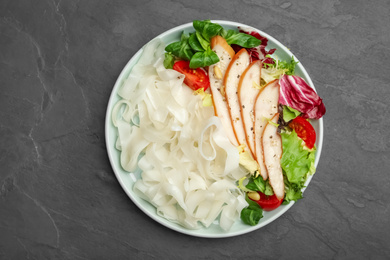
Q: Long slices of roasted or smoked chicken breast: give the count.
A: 5